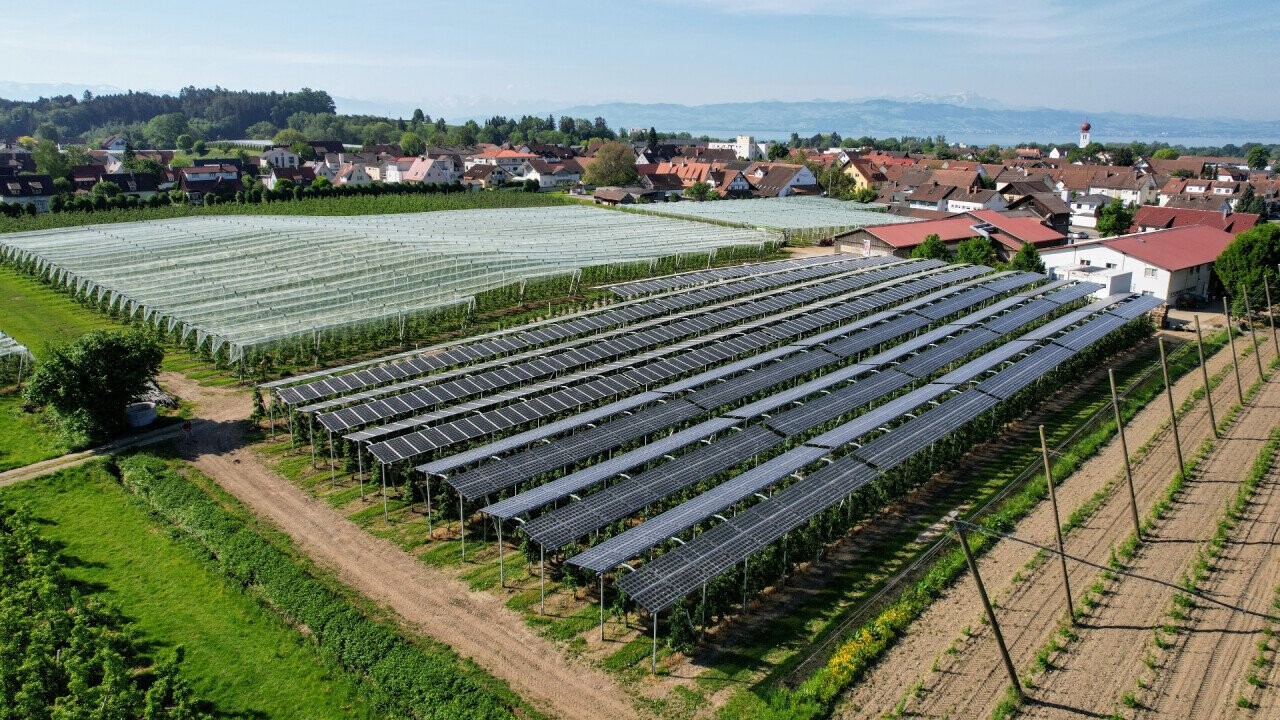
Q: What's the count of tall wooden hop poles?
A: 8